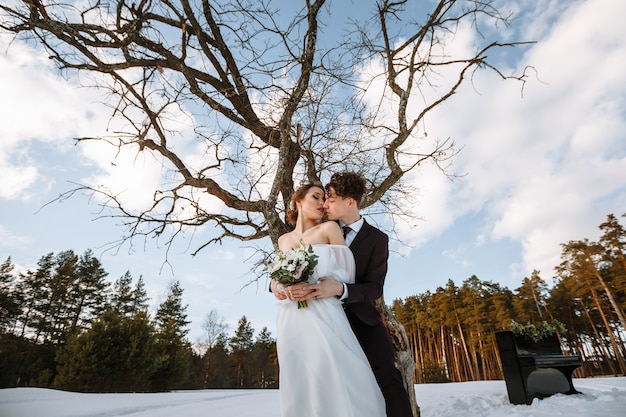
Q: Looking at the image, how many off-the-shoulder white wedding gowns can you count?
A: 1